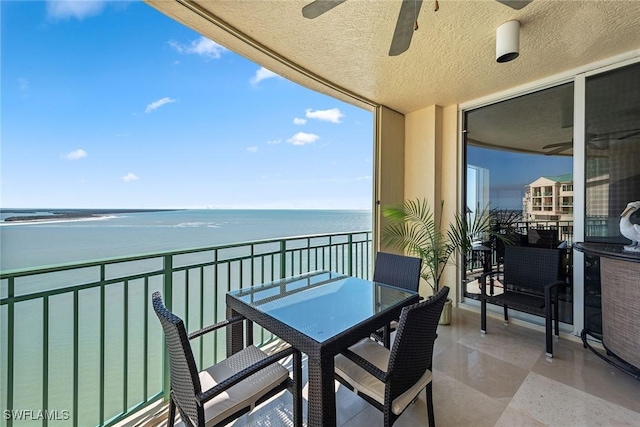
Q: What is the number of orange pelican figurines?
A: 0